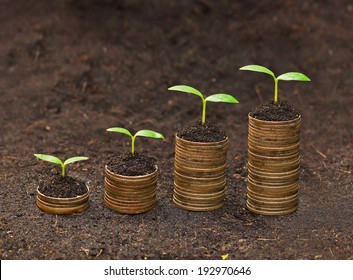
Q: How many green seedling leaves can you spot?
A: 8